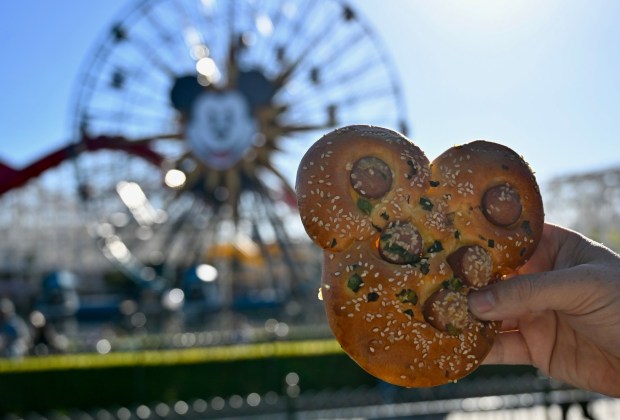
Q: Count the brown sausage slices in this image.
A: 5